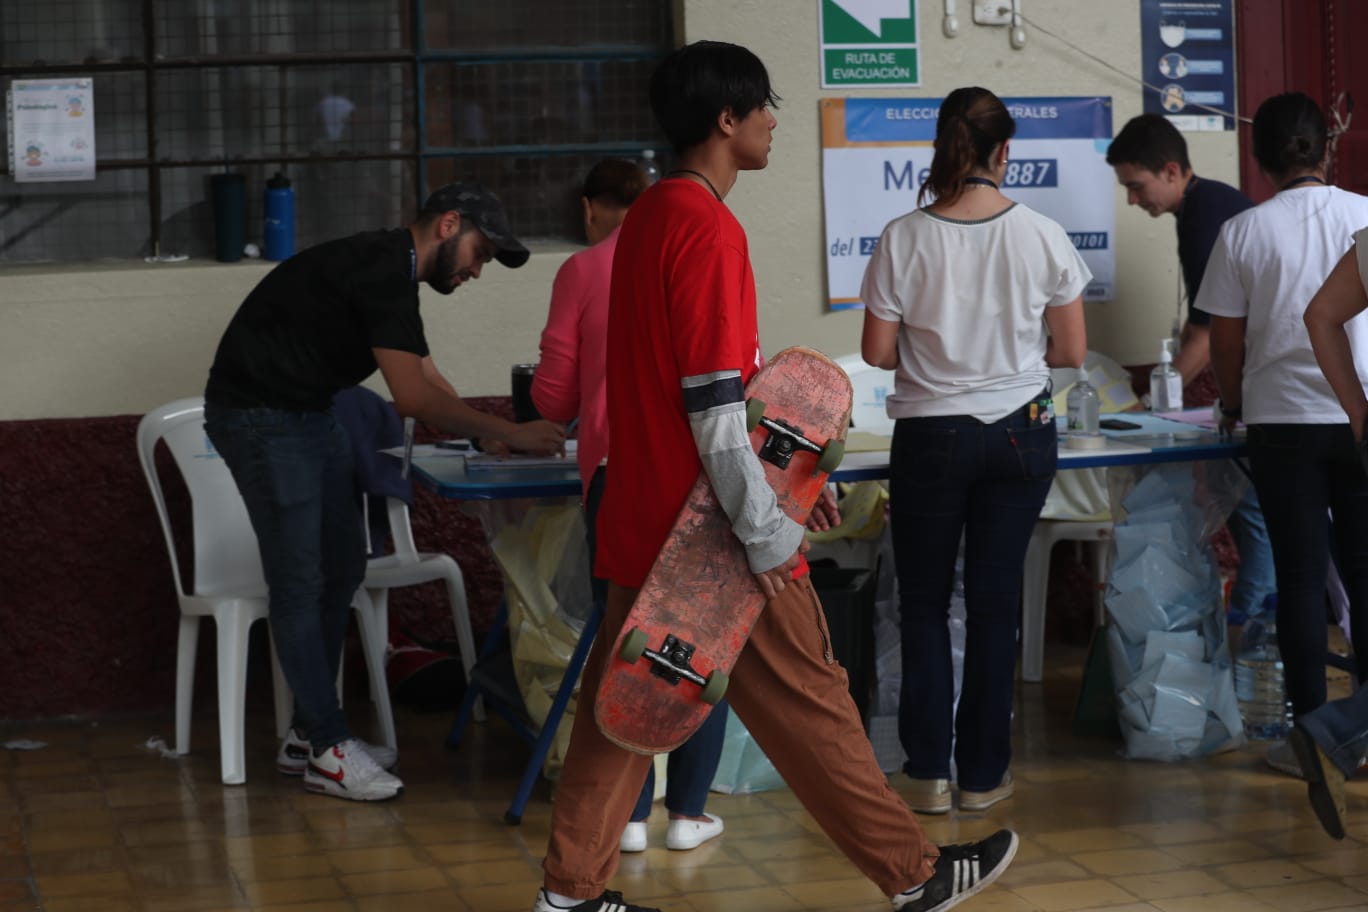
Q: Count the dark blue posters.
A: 1